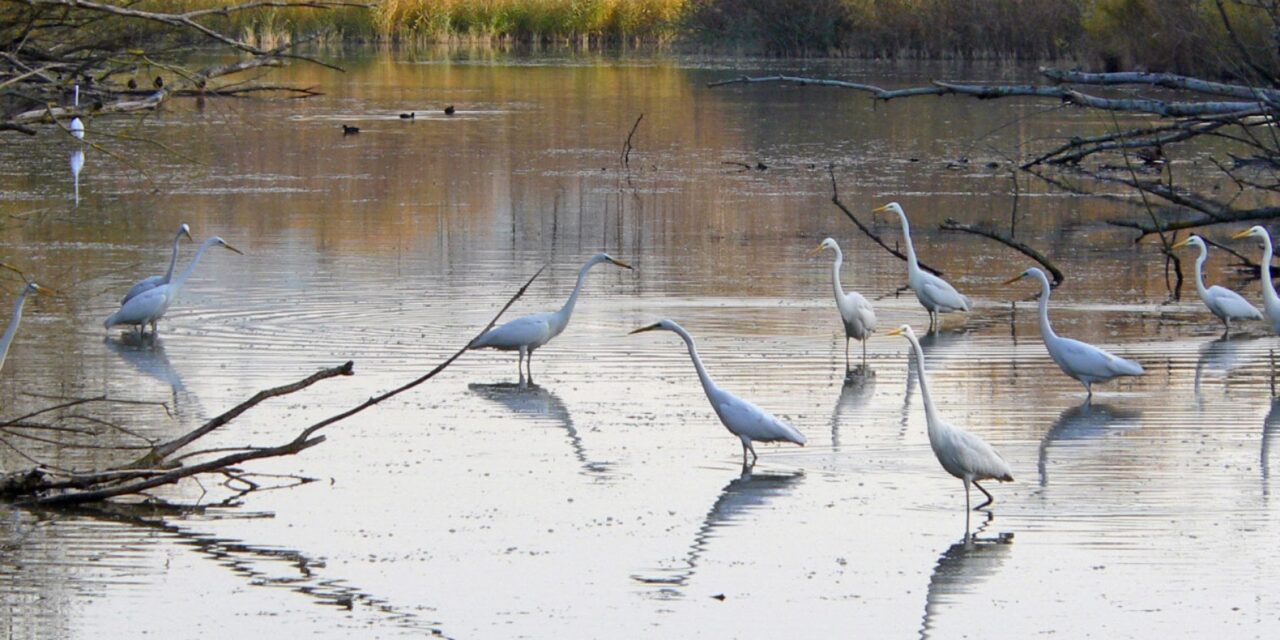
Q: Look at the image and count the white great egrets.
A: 12